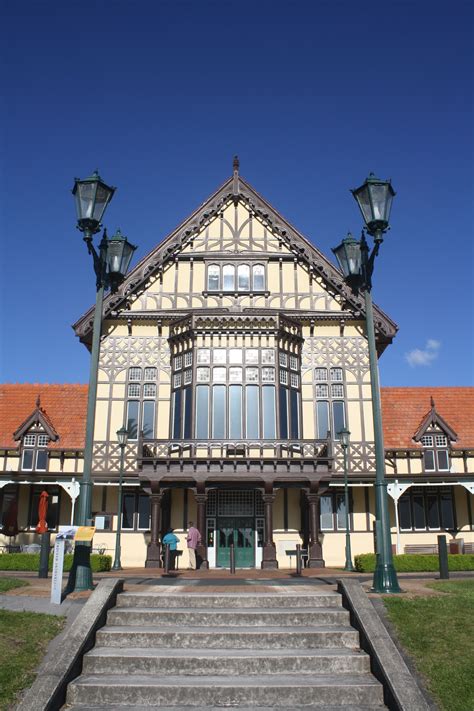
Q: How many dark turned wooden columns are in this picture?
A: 4